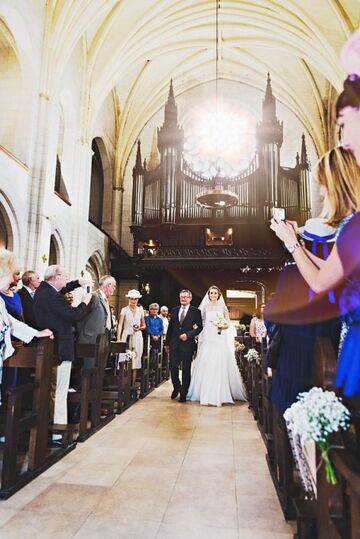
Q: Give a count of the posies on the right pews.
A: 3